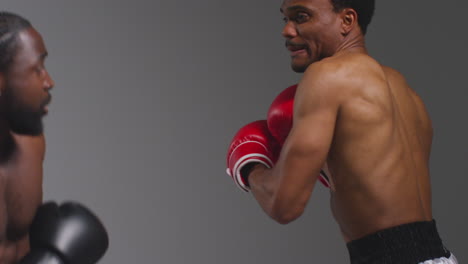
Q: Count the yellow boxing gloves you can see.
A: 0